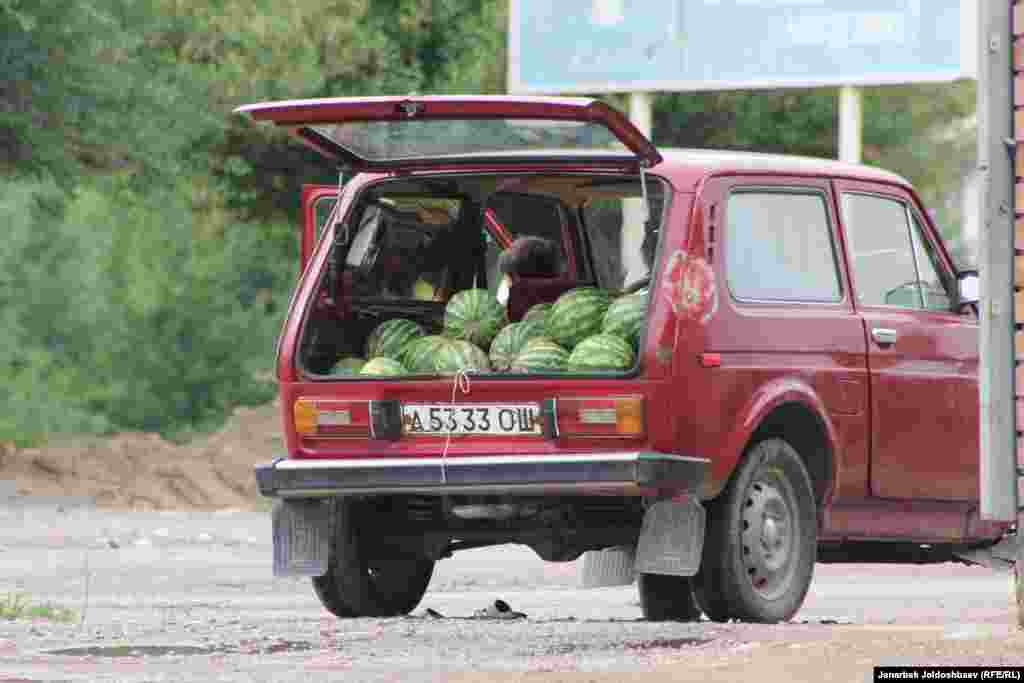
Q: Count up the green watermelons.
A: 12